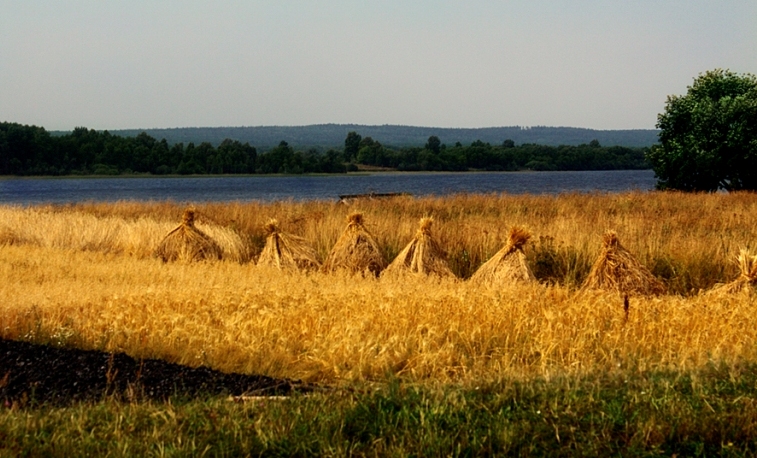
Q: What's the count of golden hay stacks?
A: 7